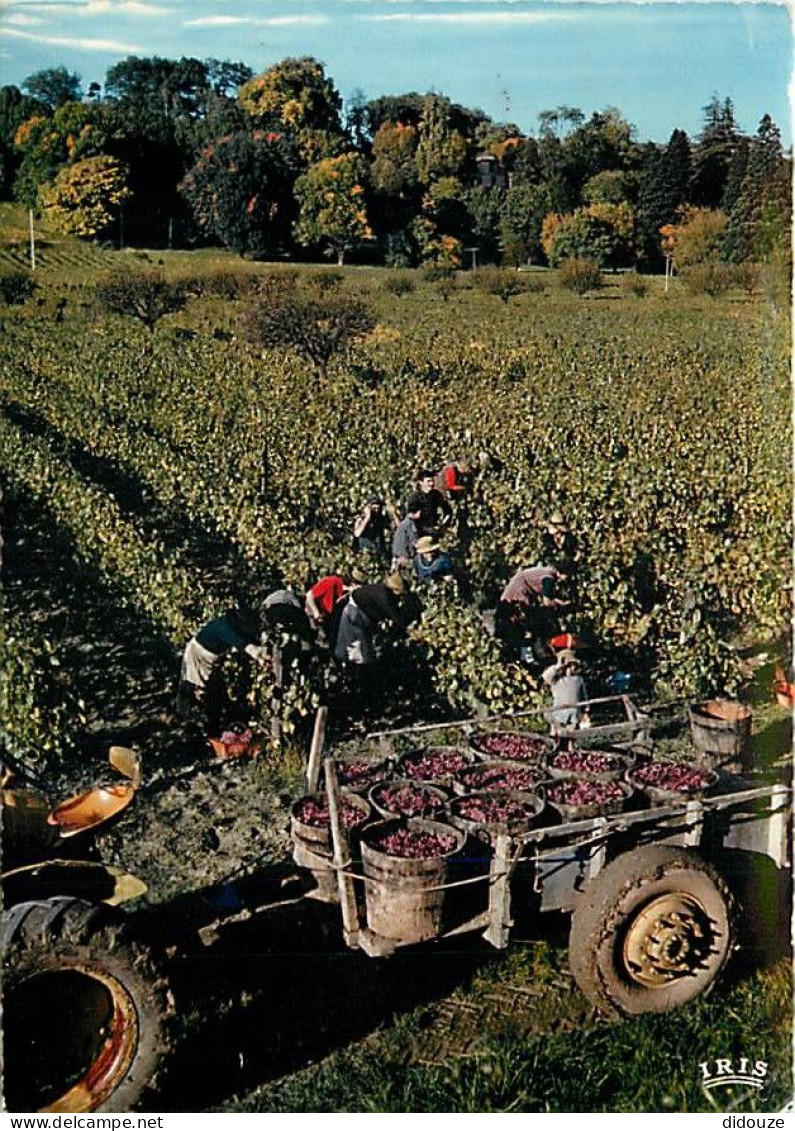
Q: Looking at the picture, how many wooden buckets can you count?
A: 12